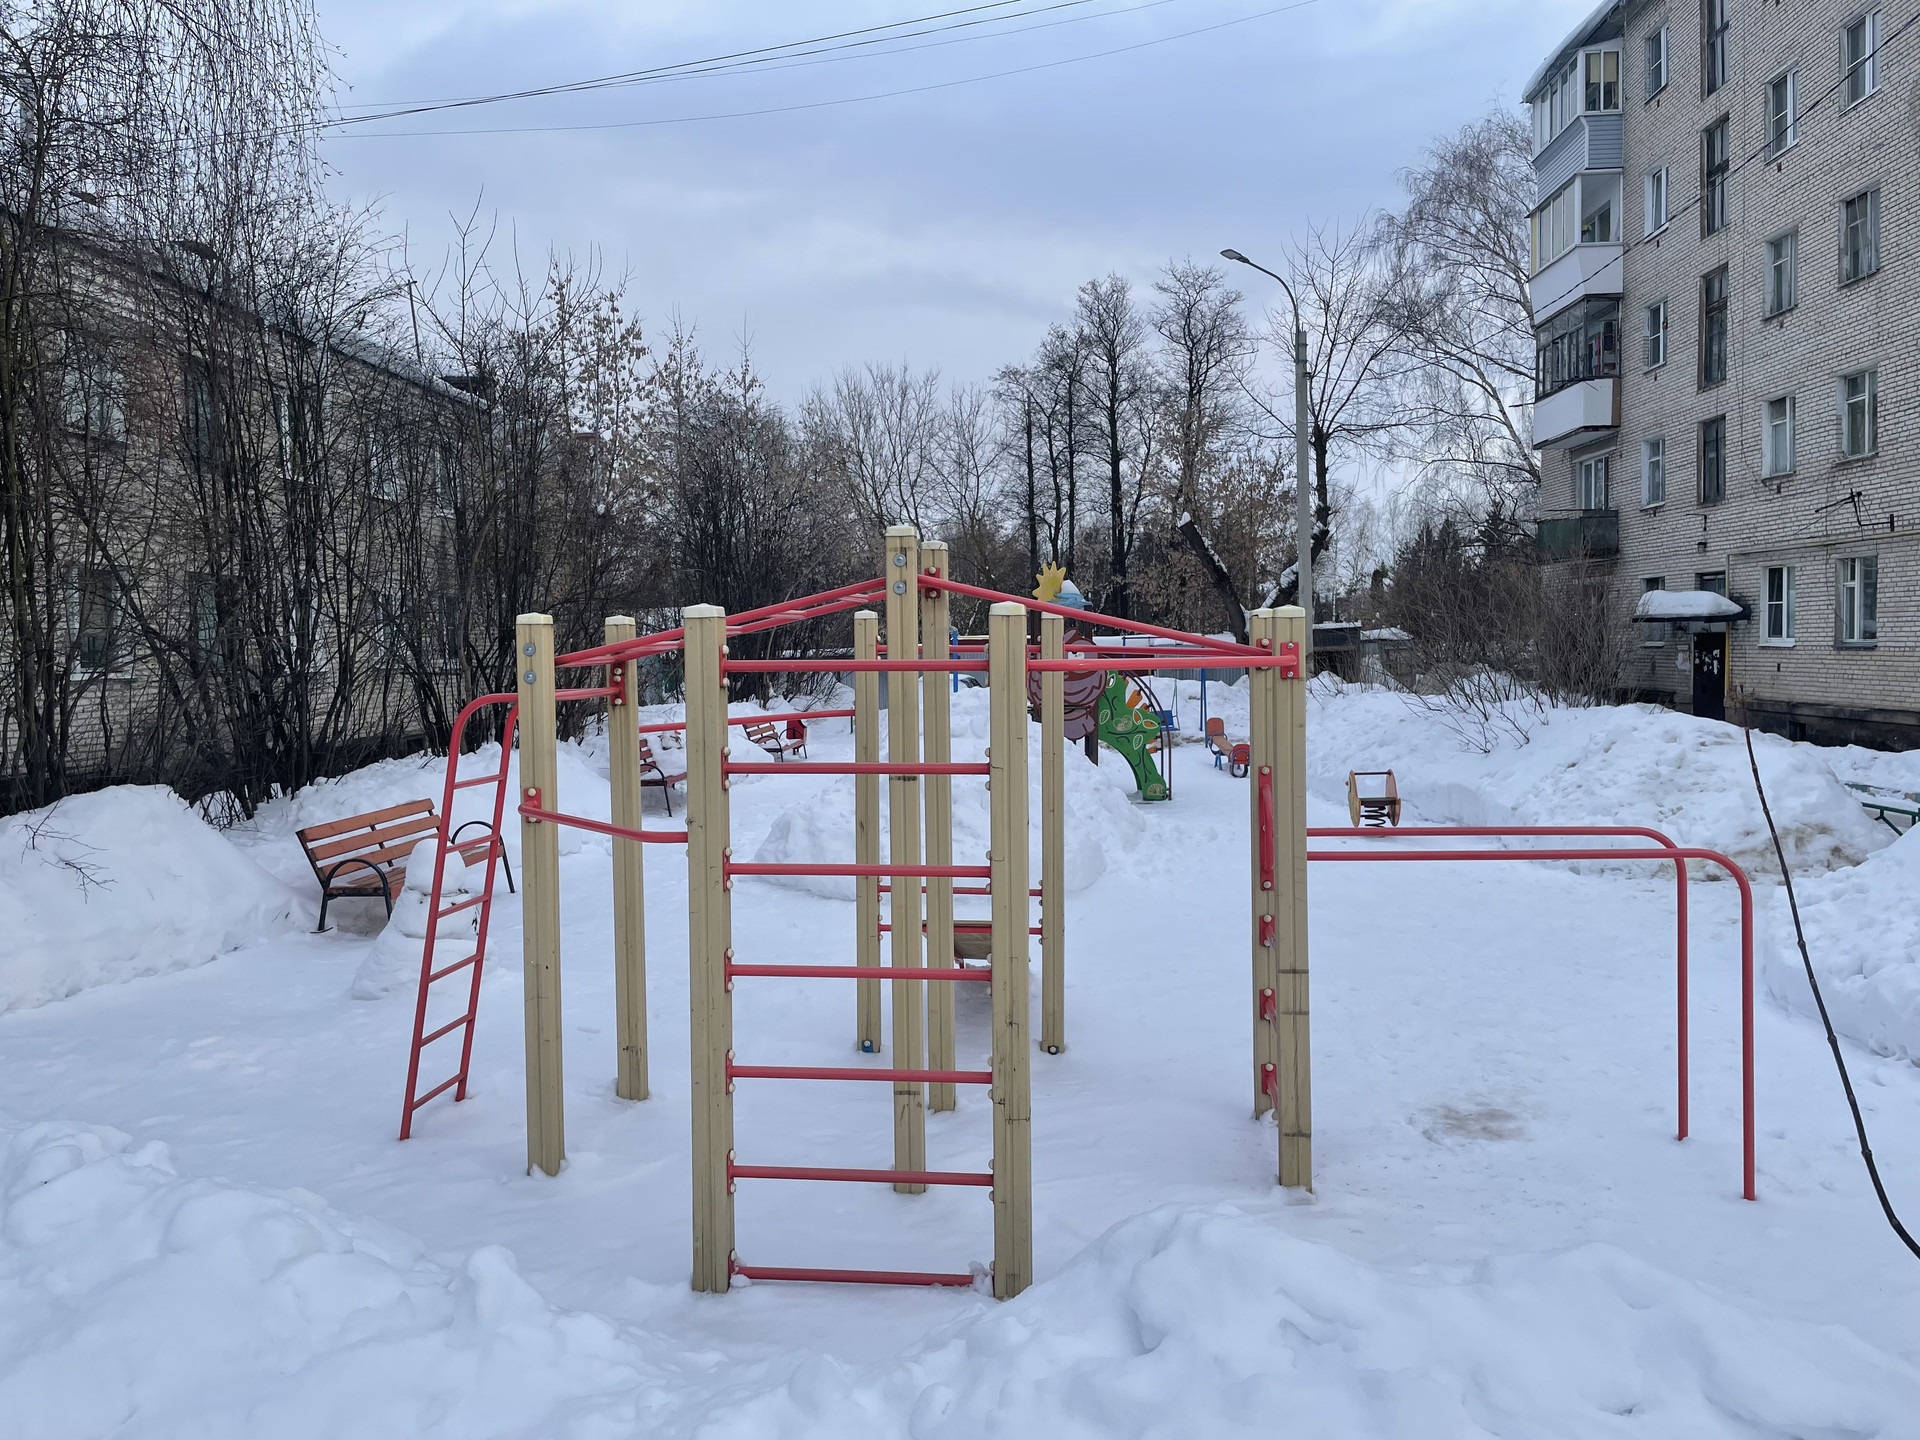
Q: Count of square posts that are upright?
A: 10